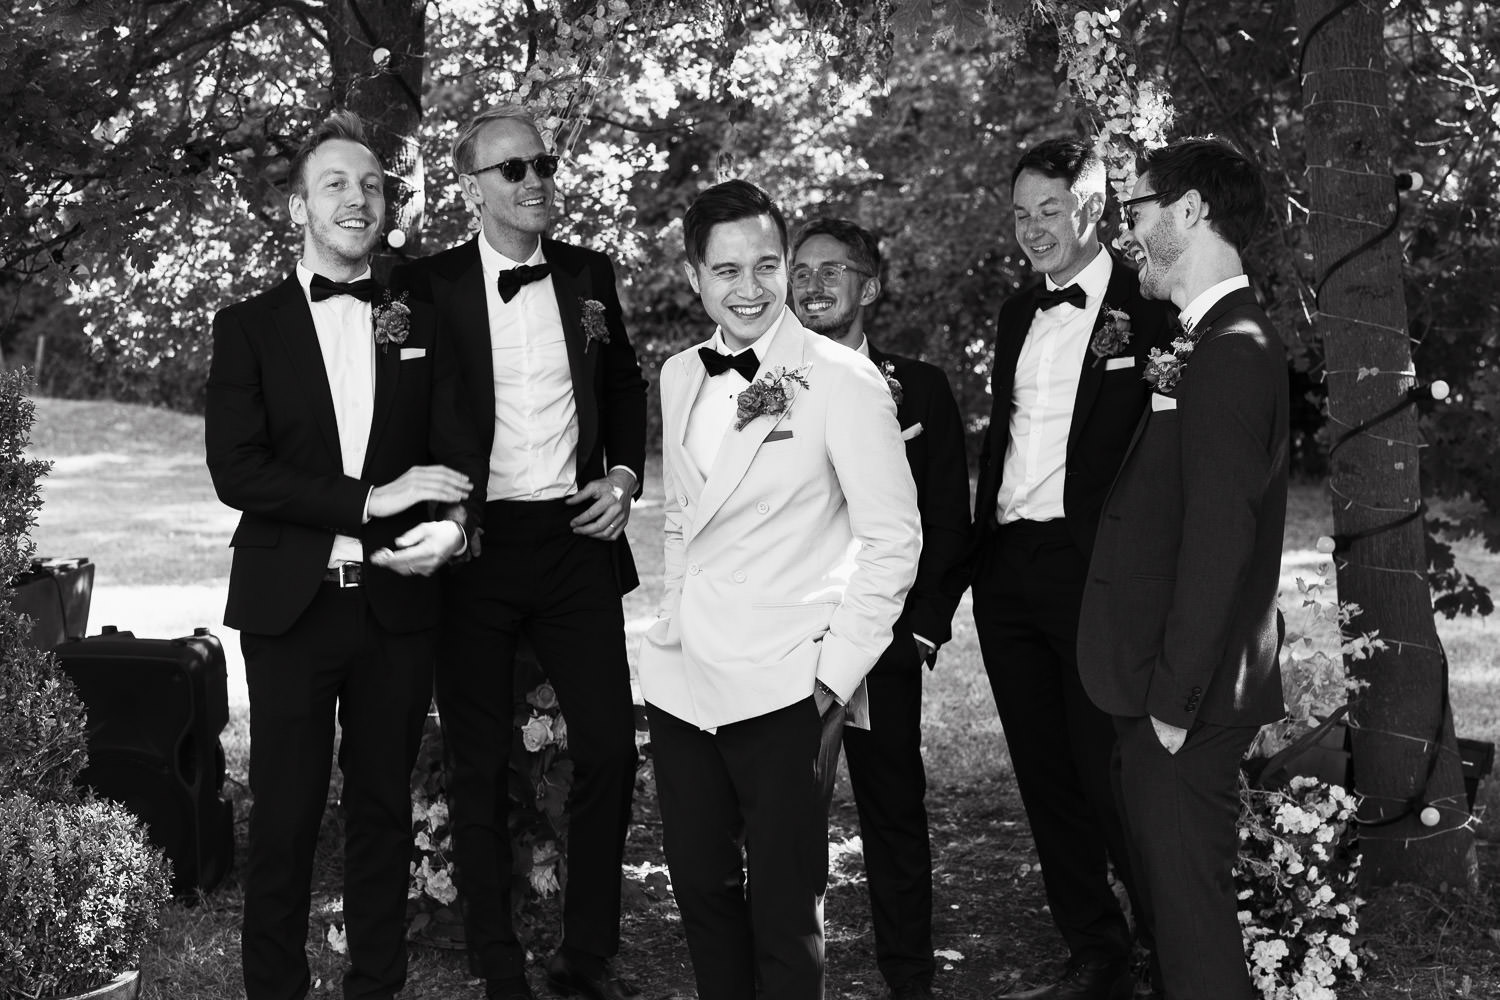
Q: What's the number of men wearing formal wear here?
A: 6